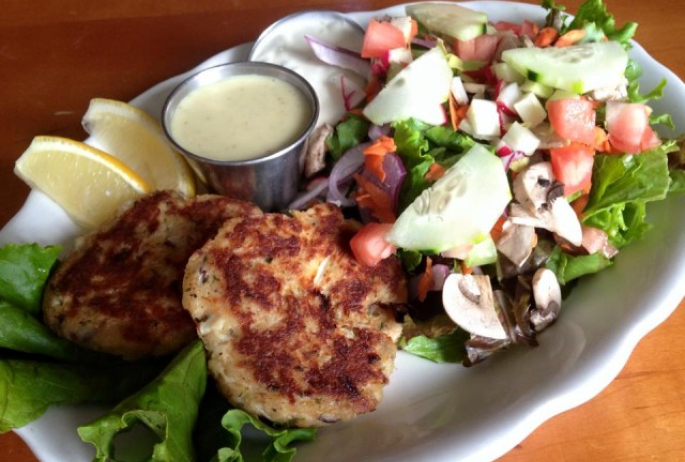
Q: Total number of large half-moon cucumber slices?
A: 4